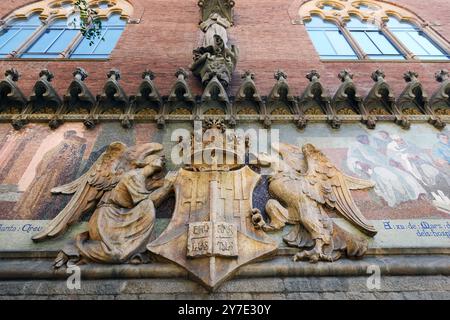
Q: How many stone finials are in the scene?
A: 13